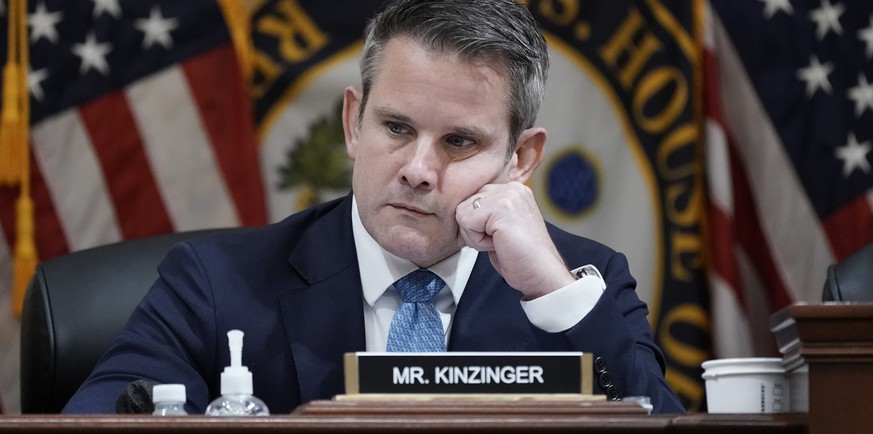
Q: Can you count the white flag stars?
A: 11